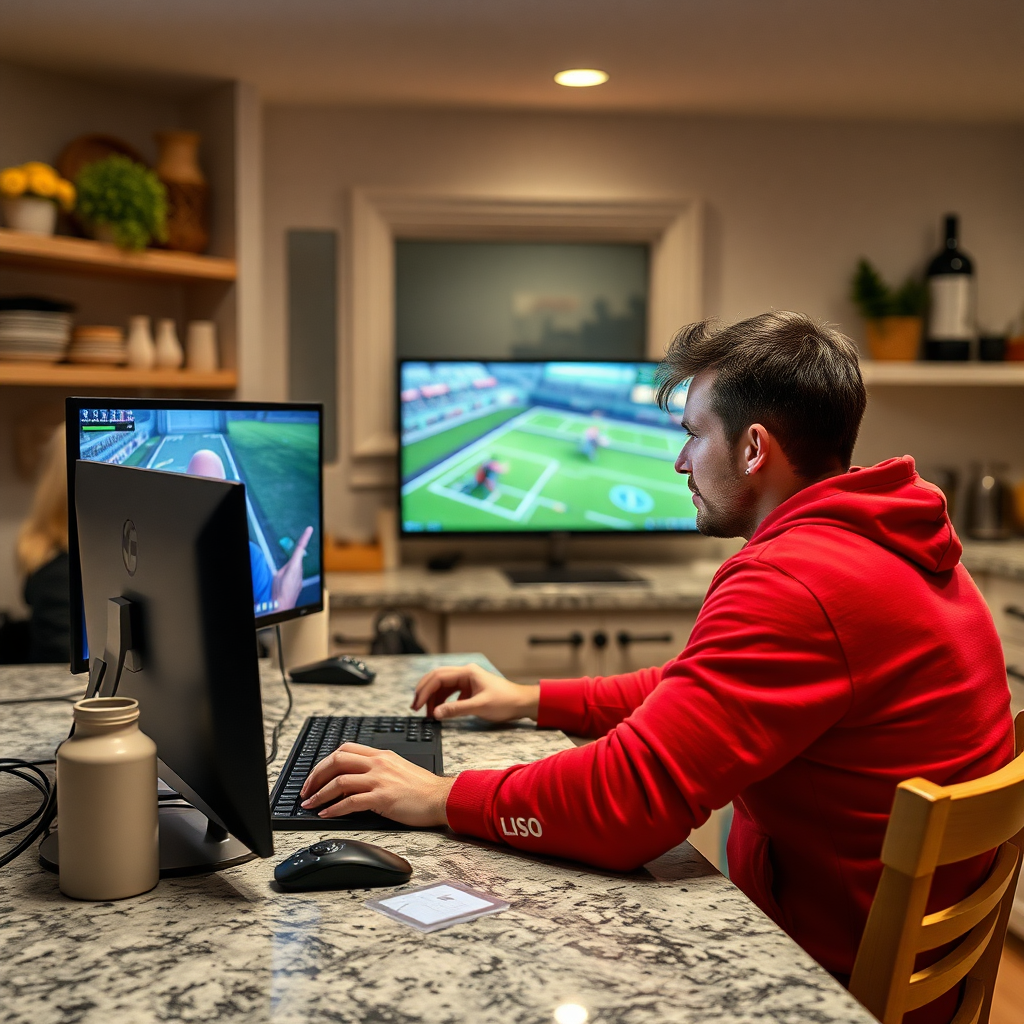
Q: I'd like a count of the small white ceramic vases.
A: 3